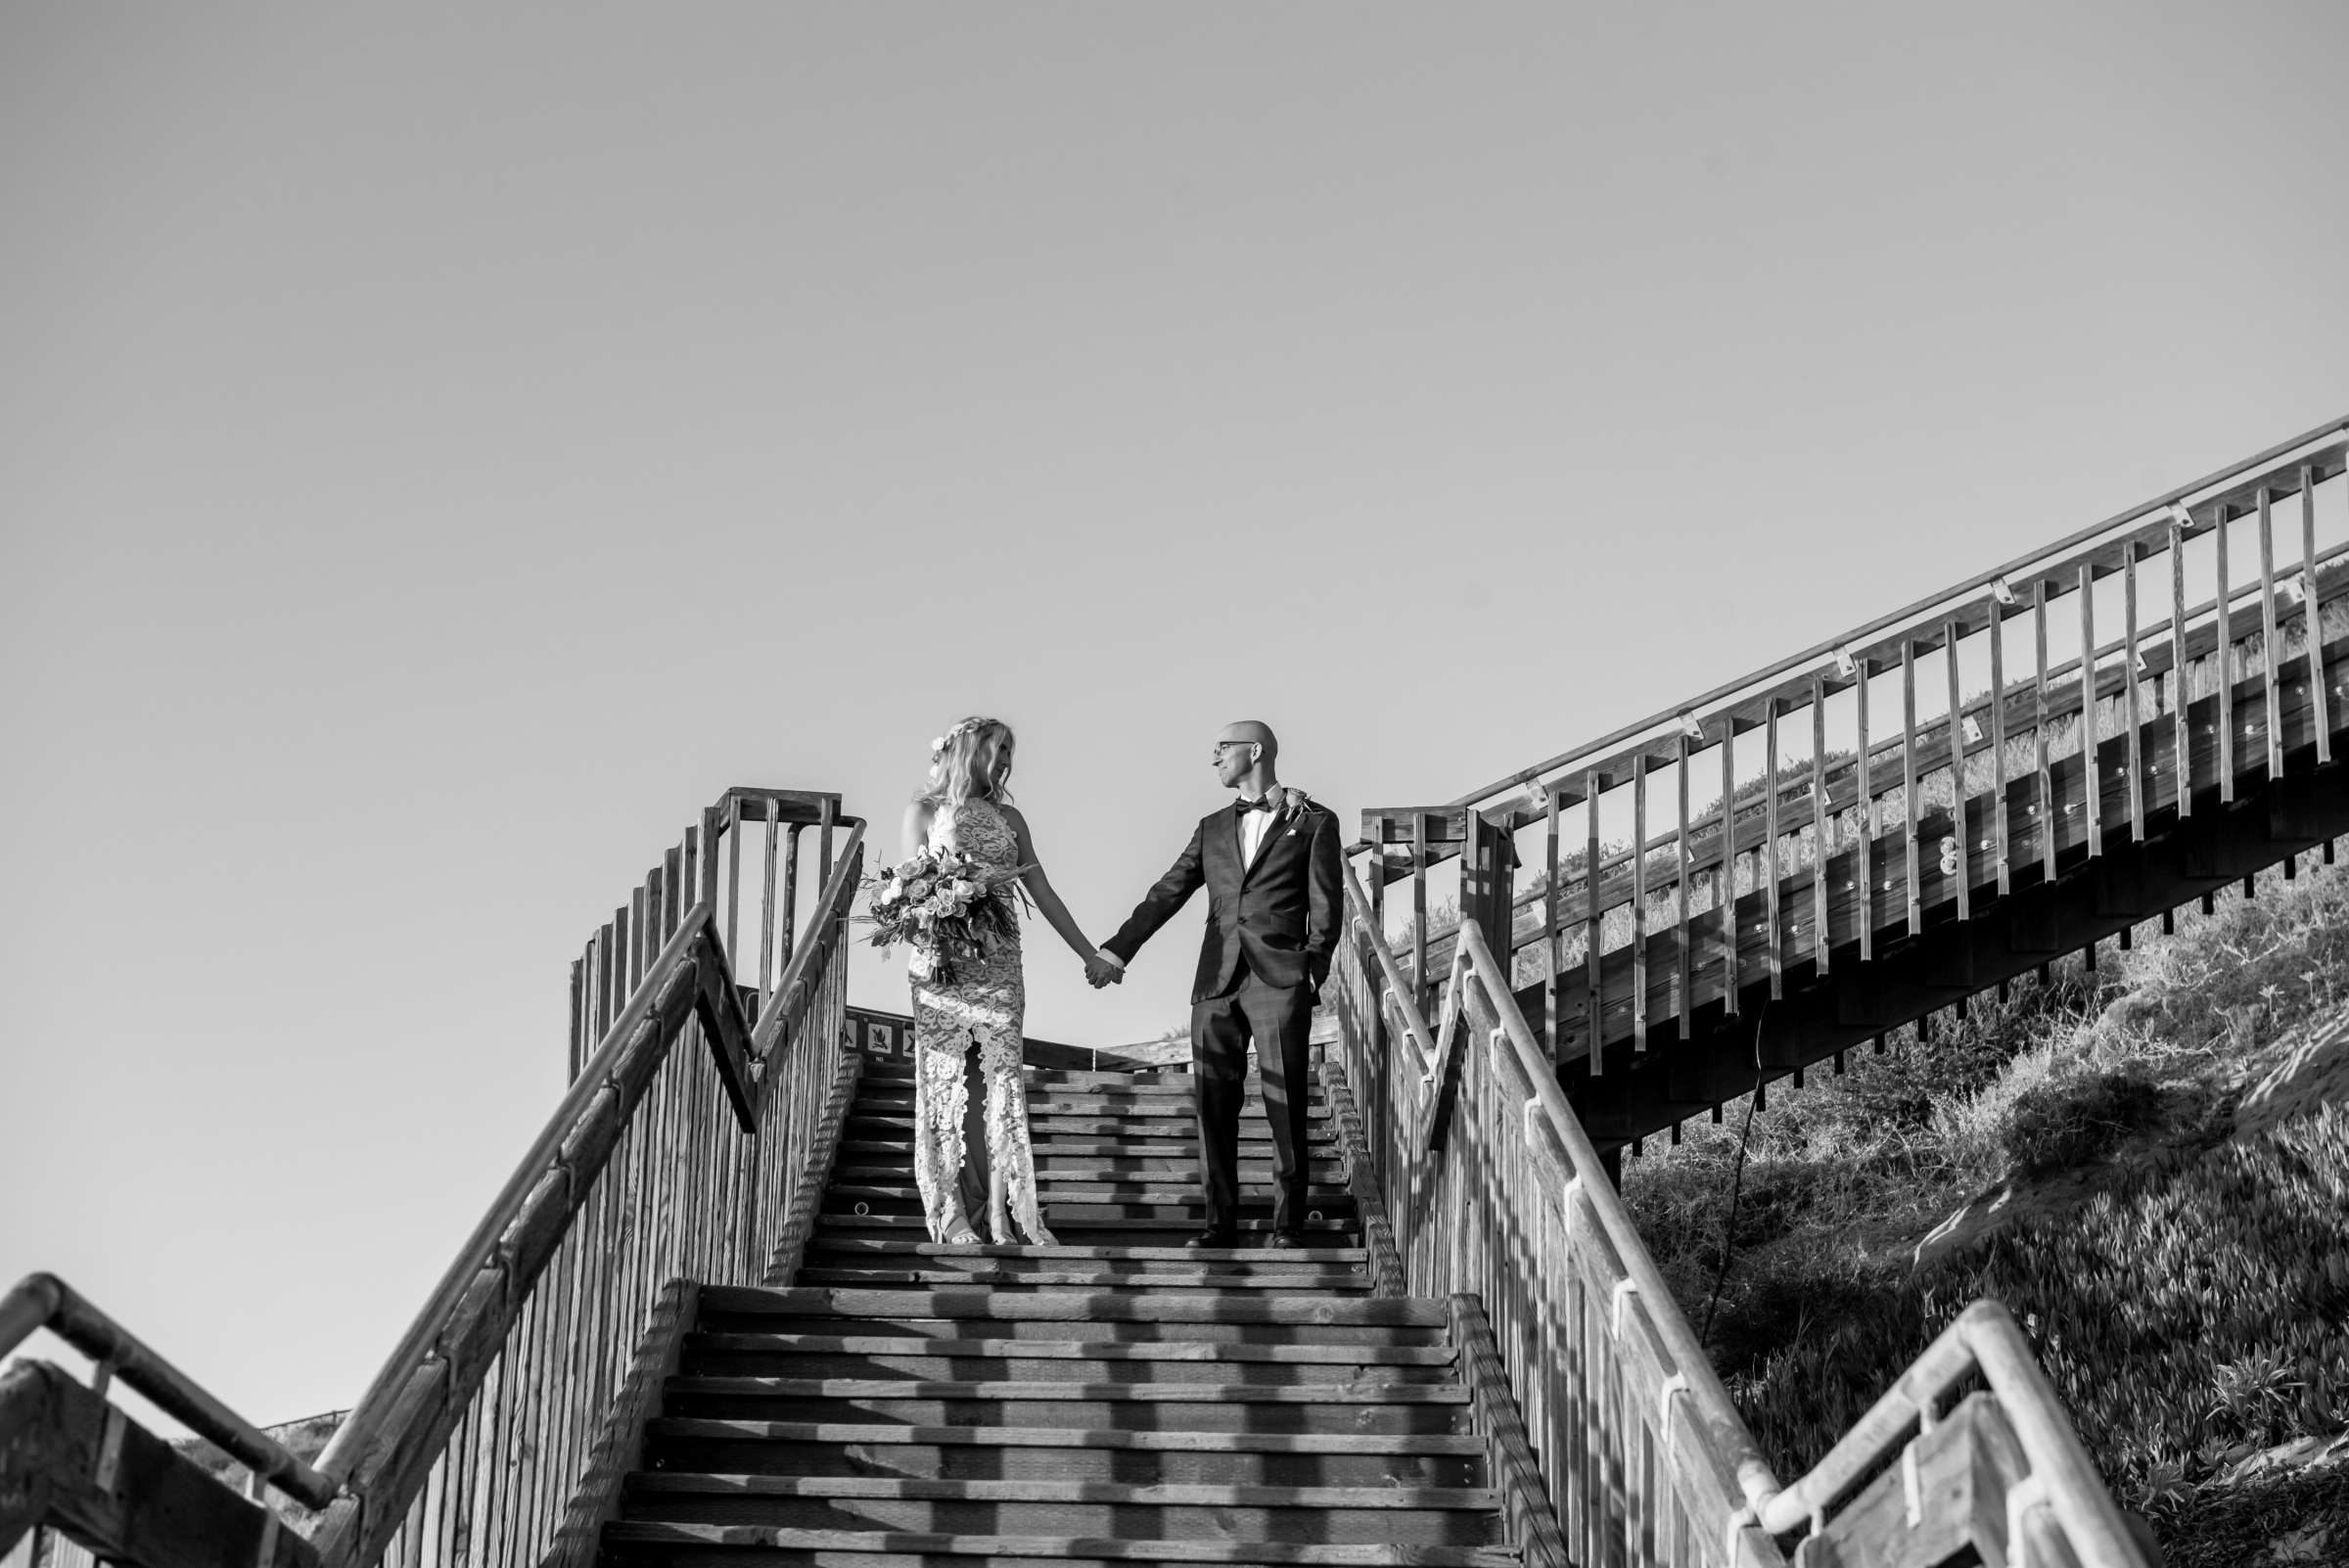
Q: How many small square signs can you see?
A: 3